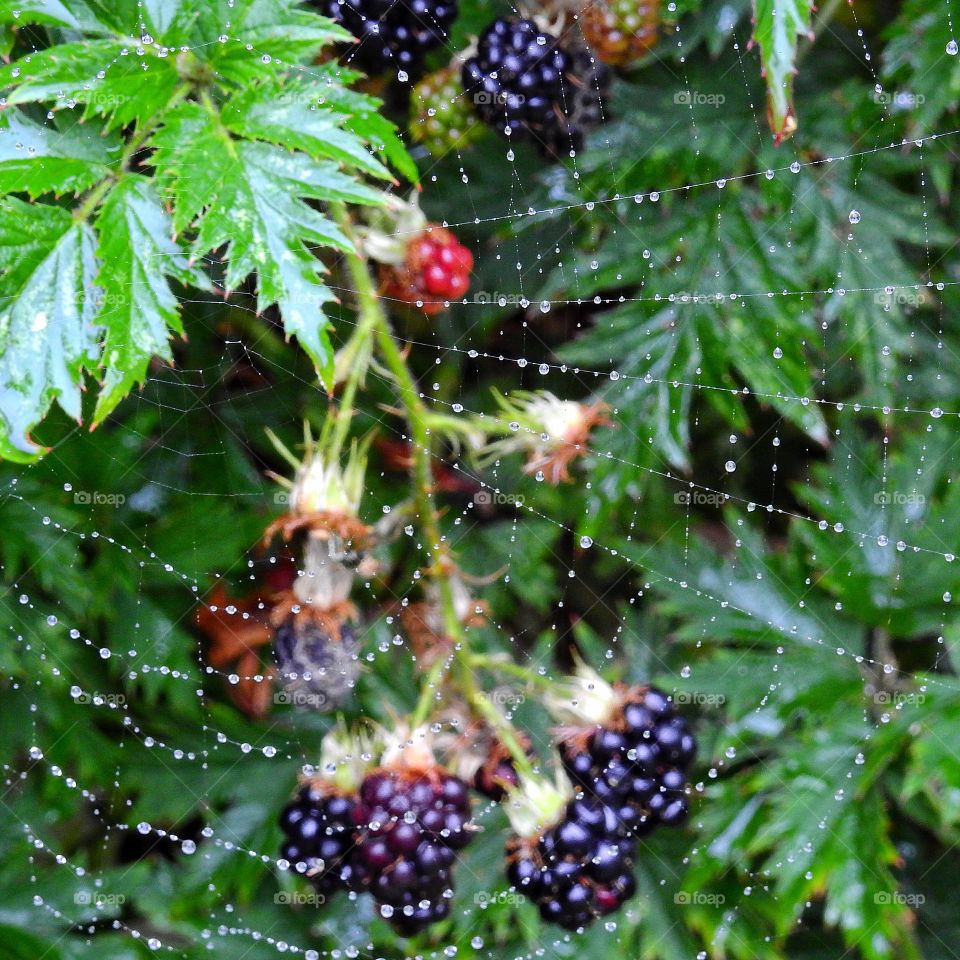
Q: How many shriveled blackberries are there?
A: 1